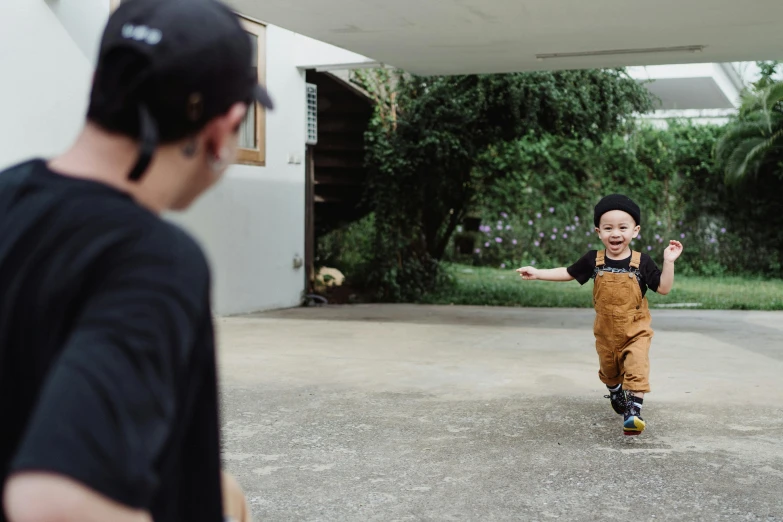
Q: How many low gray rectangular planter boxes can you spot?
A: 0